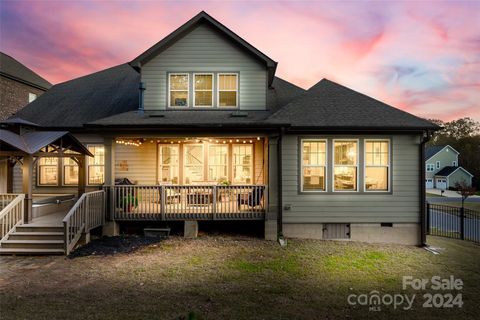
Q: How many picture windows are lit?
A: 13